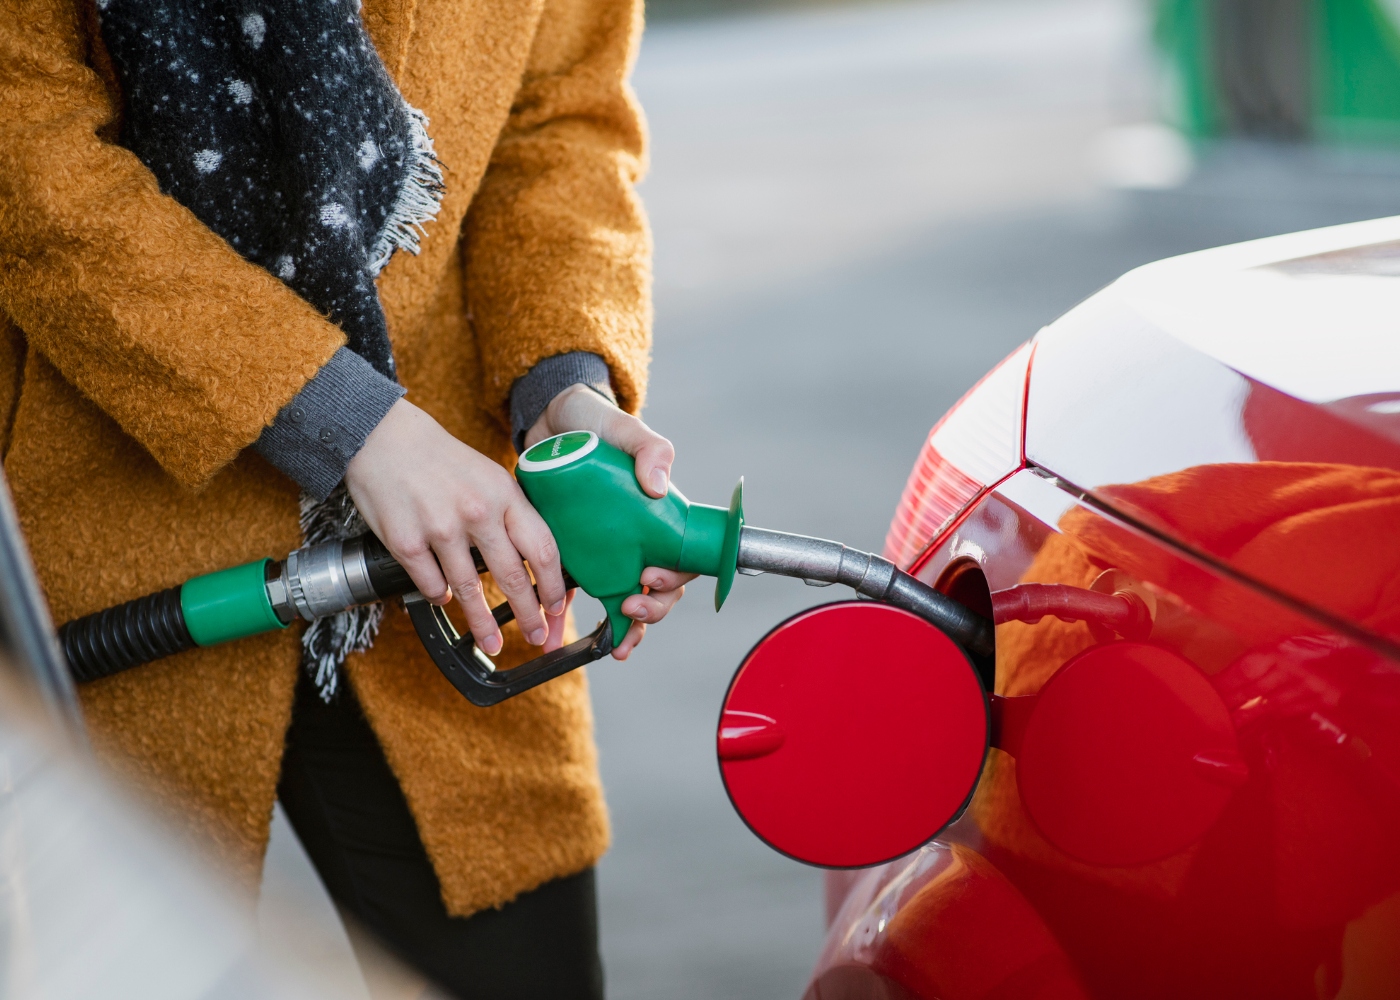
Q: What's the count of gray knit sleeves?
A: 2